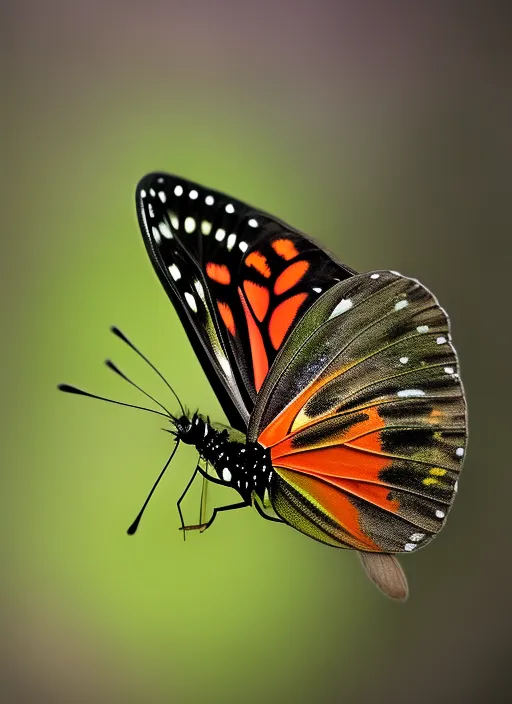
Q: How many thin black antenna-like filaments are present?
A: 4